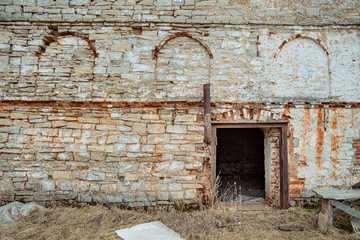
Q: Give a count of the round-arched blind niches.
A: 3